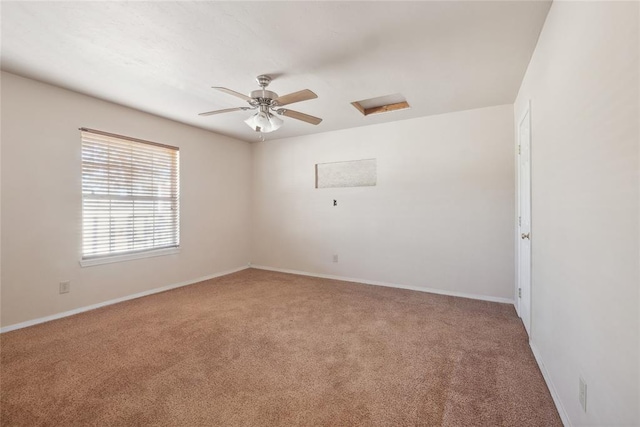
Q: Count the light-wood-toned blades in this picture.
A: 4